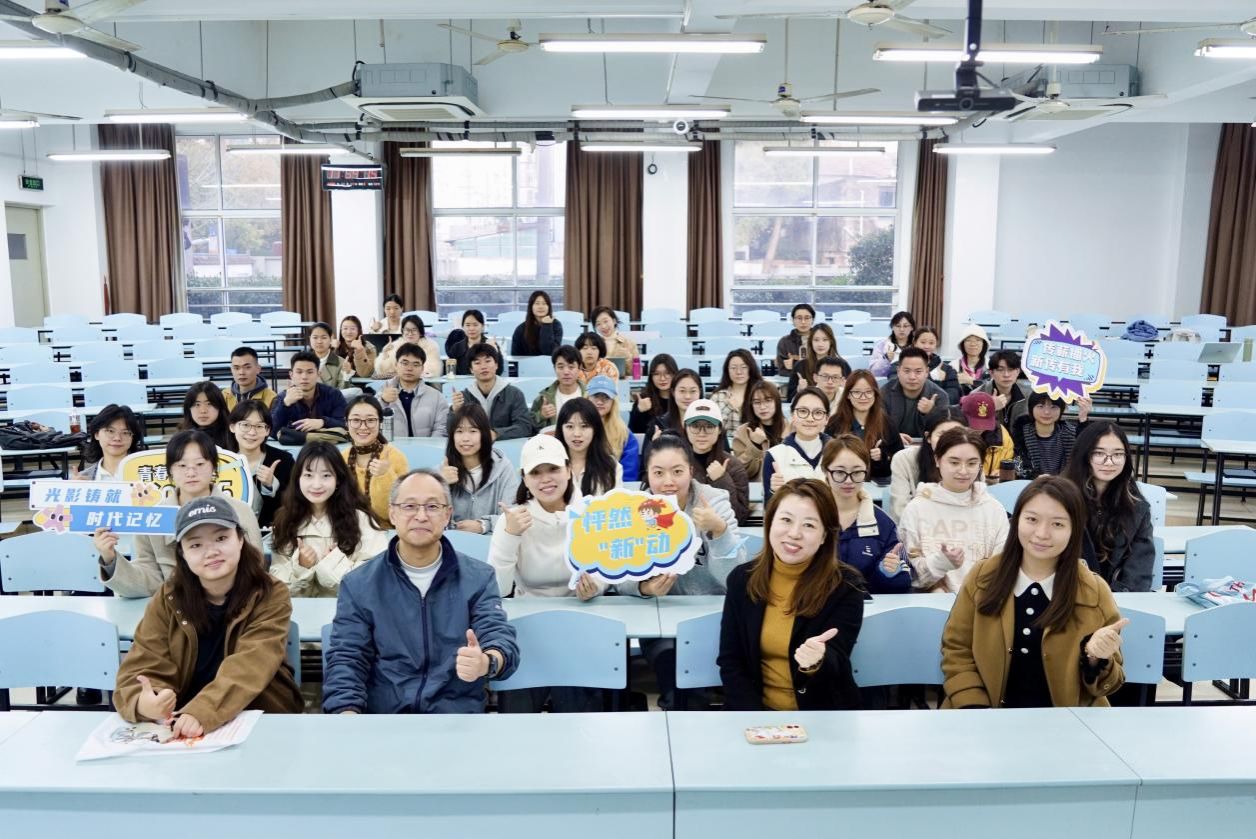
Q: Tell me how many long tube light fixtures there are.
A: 14